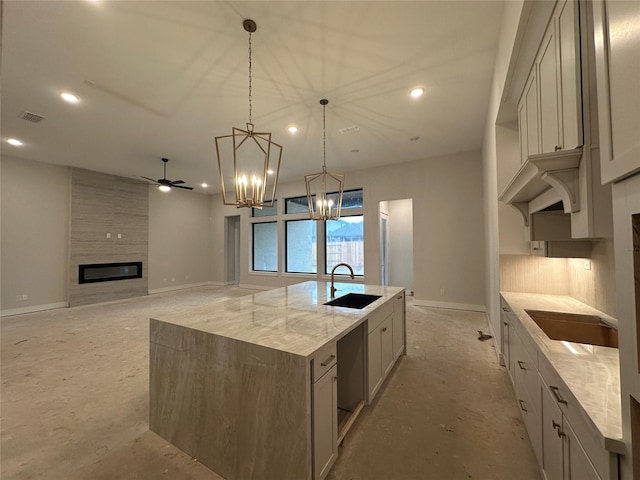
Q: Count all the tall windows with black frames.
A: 3